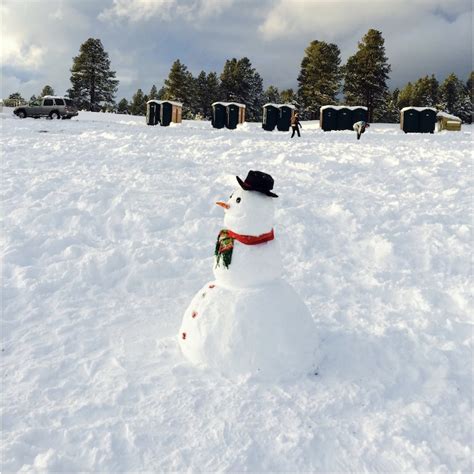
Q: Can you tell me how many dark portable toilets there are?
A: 11